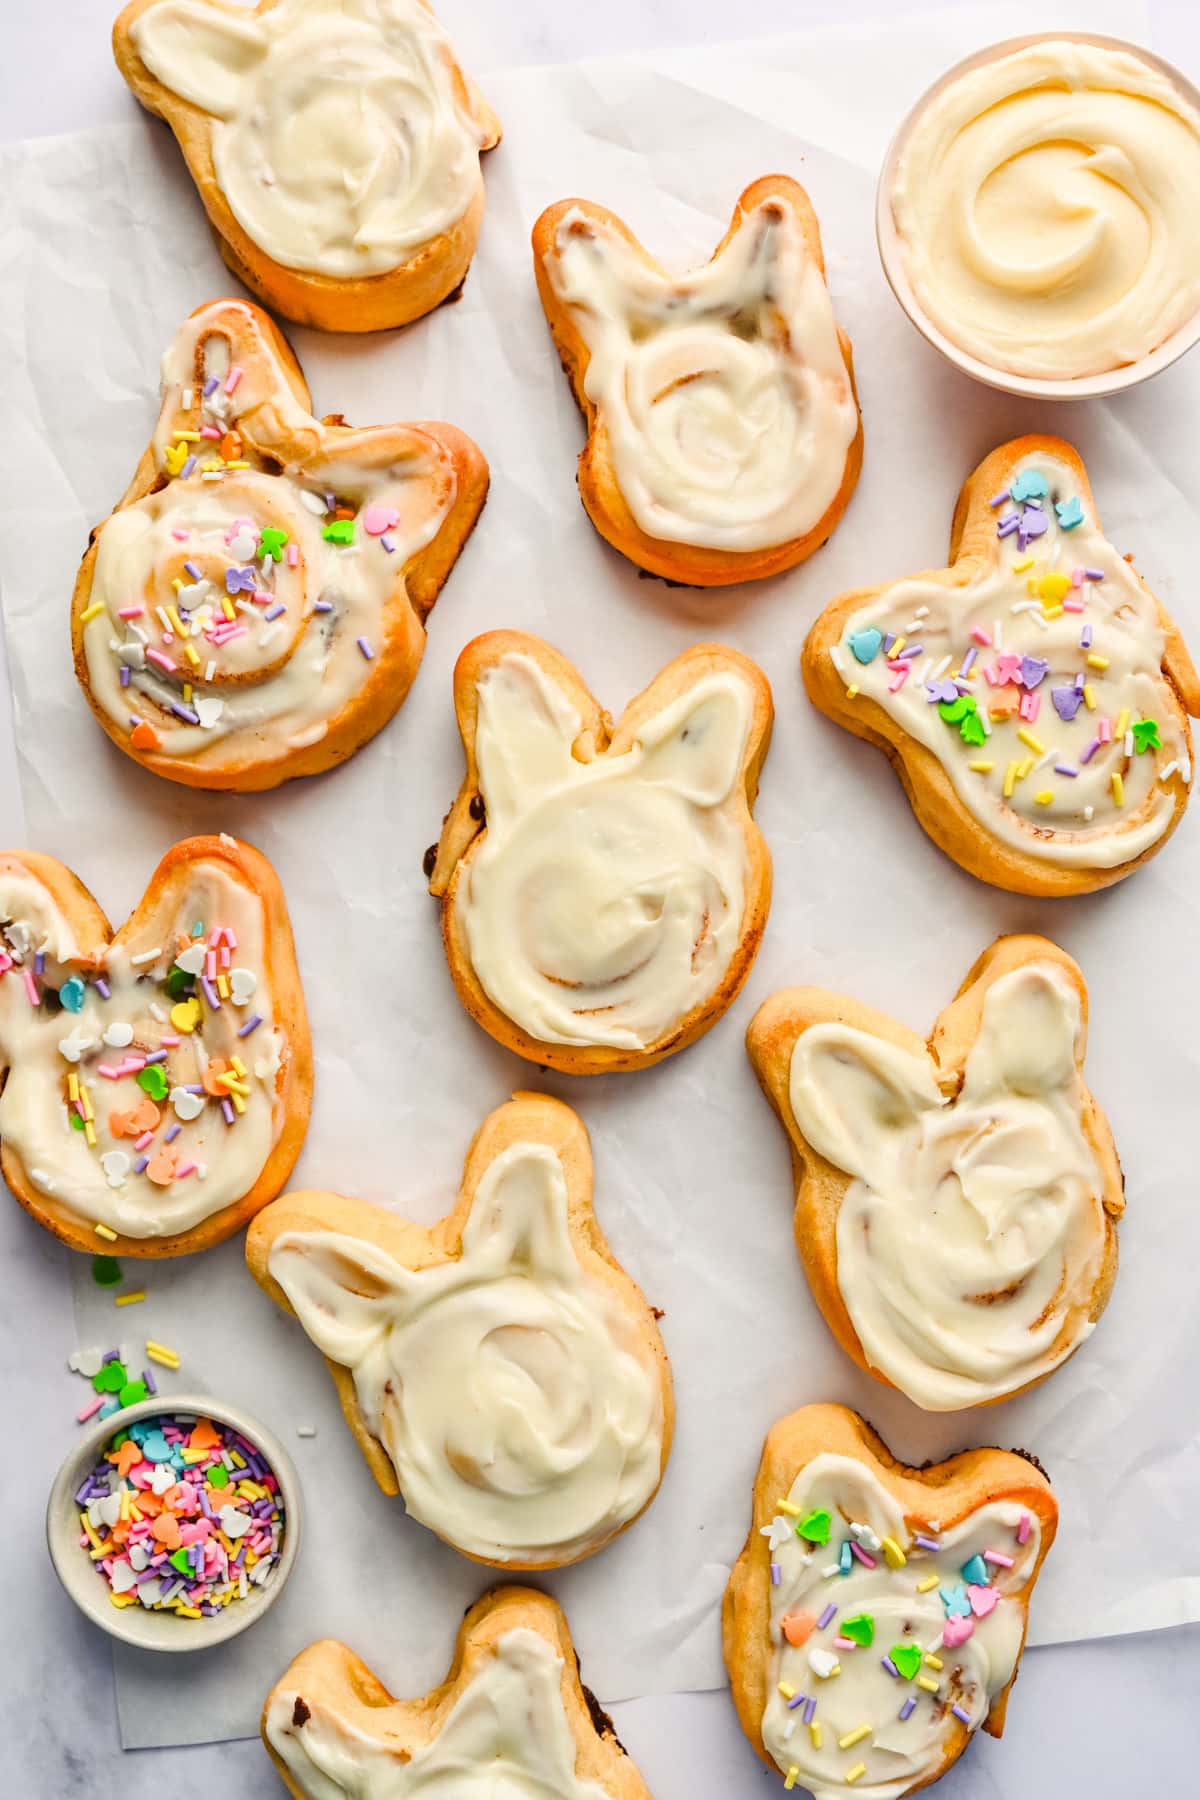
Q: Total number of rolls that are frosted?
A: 10